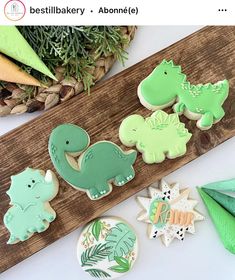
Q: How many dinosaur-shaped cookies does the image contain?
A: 4